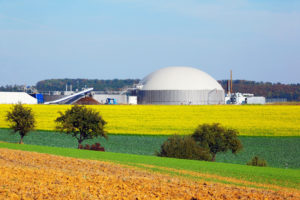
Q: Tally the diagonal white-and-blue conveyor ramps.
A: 1